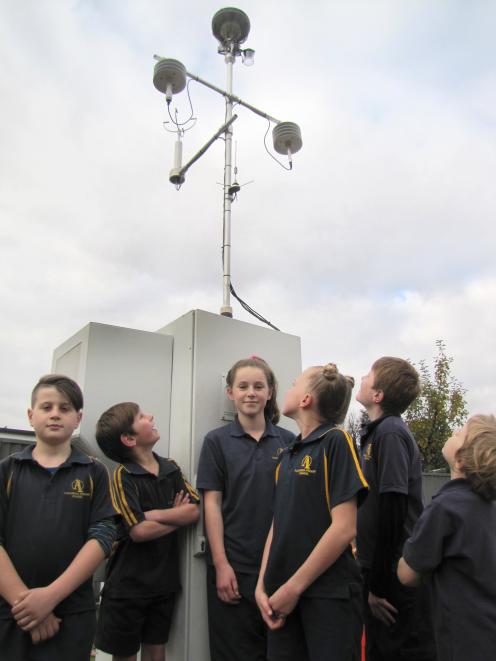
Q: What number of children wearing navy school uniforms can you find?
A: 6